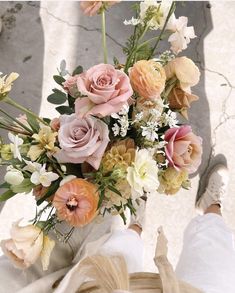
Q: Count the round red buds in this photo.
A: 0